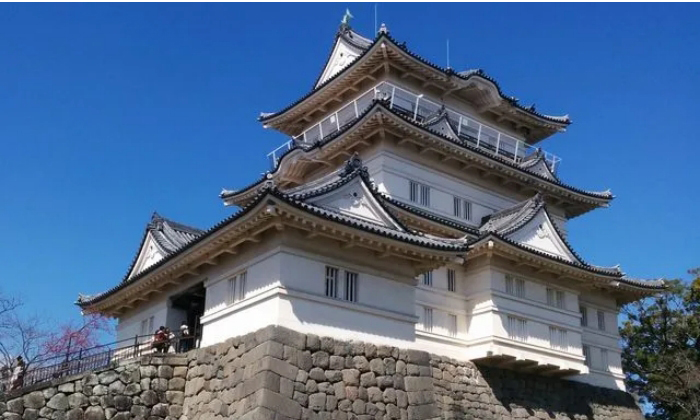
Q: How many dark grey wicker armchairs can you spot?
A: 0